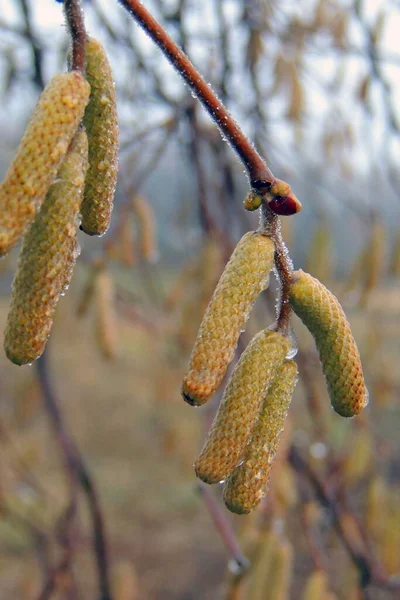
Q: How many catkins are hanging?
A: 7